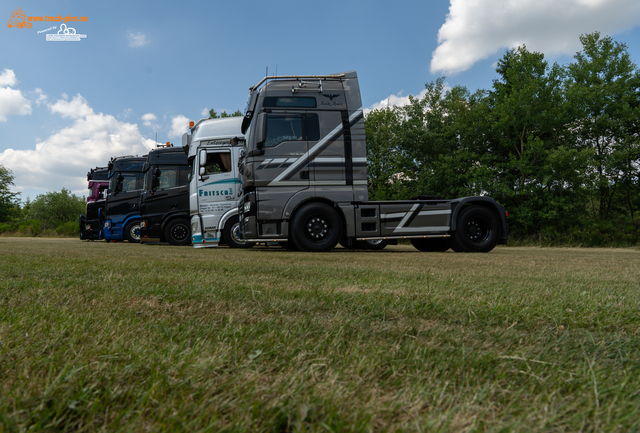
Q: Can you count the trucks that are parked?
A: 5